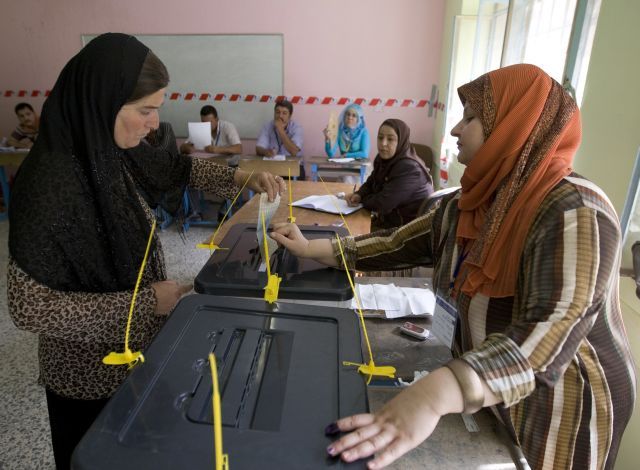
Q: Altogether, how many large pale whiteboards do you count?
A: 1